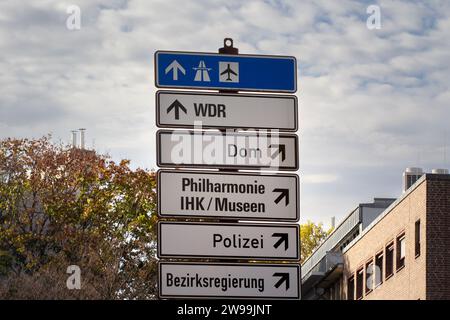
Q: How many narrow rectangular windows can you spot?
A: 7